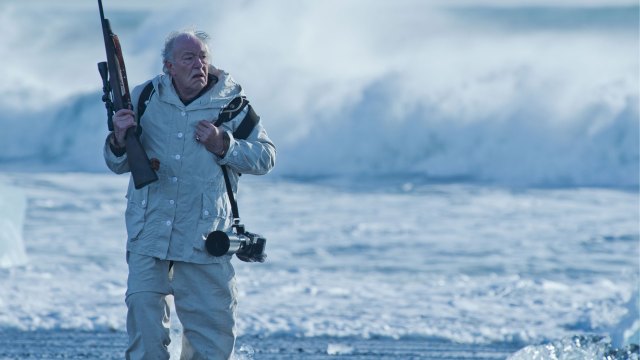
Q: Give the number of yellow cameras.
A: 0